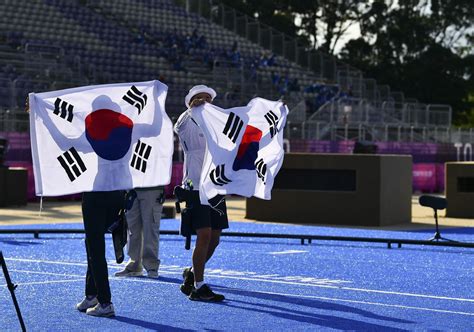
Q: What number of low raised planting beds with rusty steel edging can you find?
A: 0